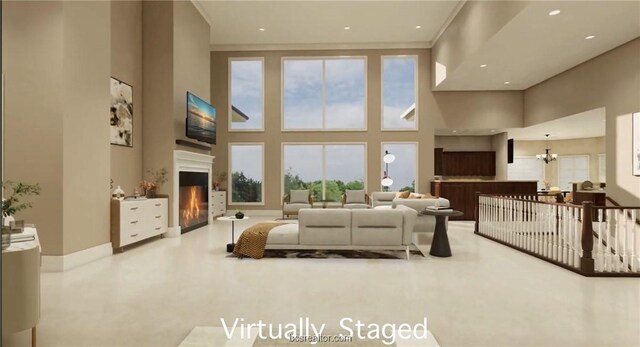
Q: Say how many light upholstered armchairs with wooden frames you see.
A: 2